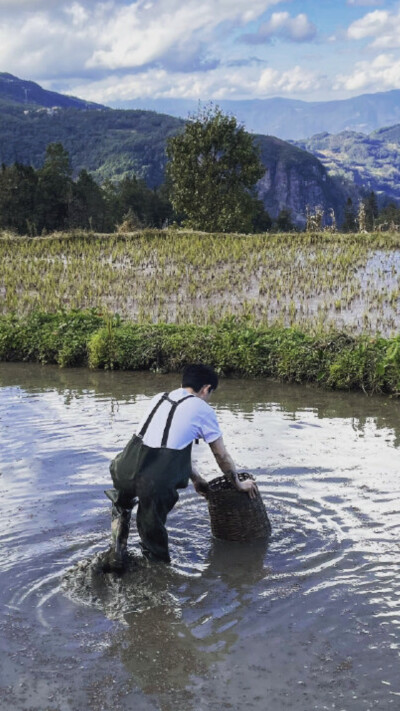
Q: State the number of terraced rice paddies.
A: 2